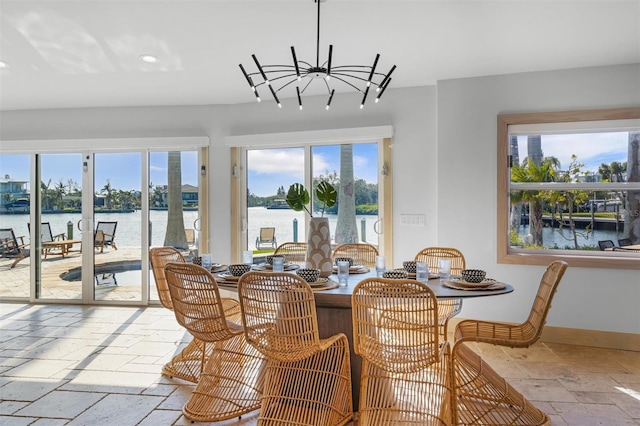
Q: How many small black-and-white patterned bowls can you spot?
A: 8